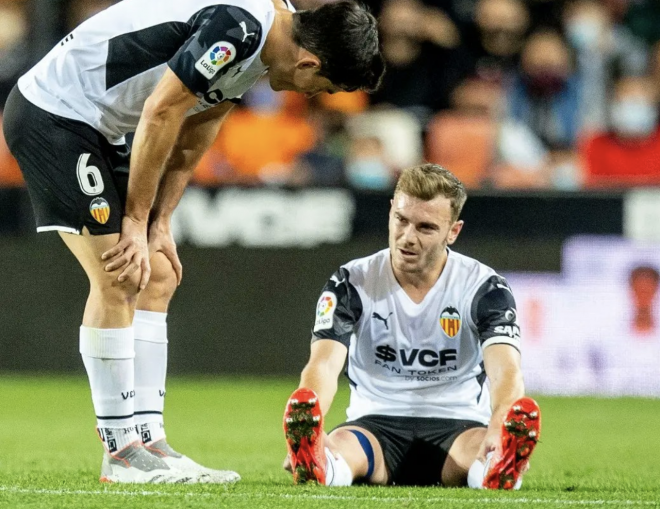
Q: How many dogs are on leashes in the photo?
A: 0